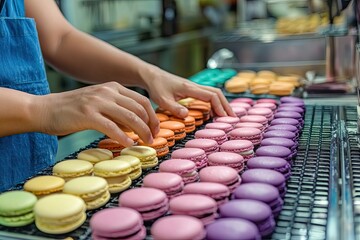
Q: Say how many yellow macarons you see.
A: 8